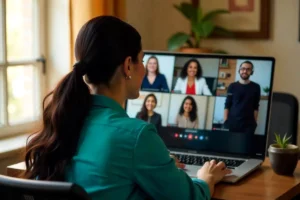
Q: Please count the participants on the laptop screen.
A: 5